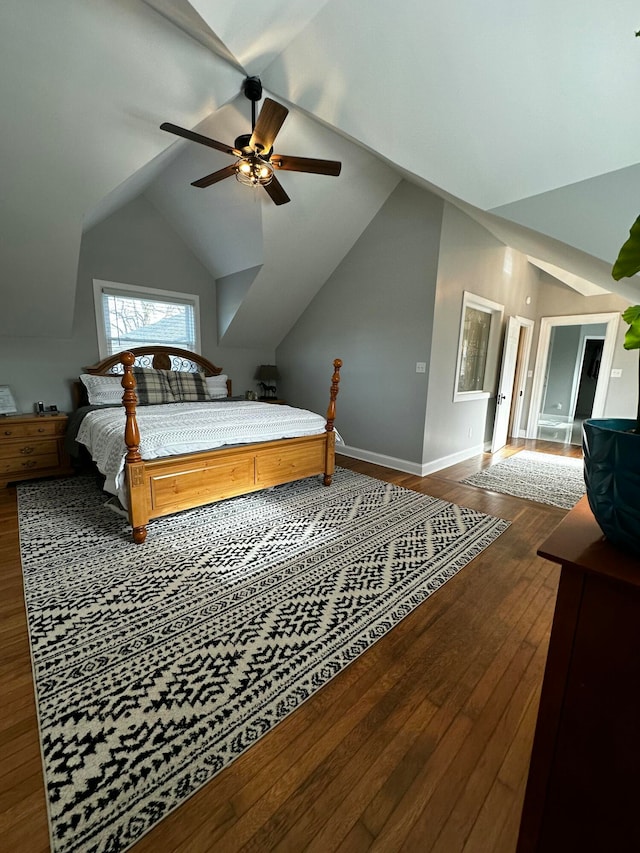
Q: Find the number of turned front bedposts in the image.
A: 2